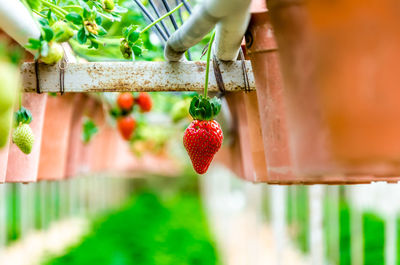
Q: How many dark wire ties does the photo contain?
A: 4